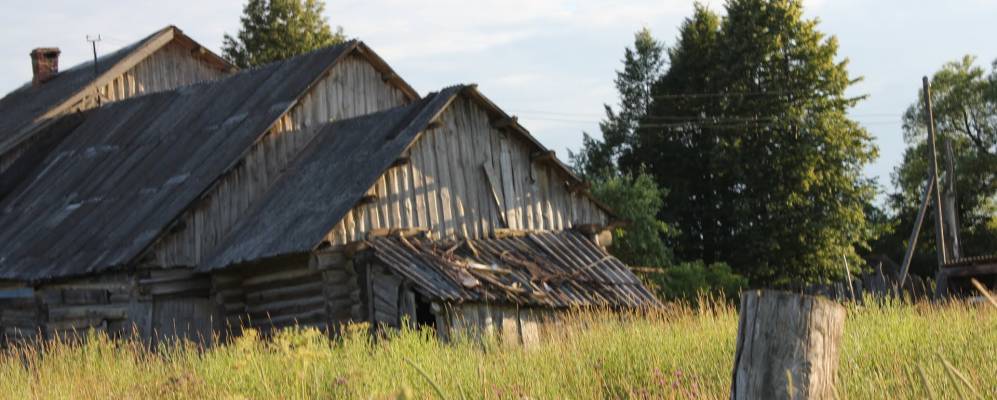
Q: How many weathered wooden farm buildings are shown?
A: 3